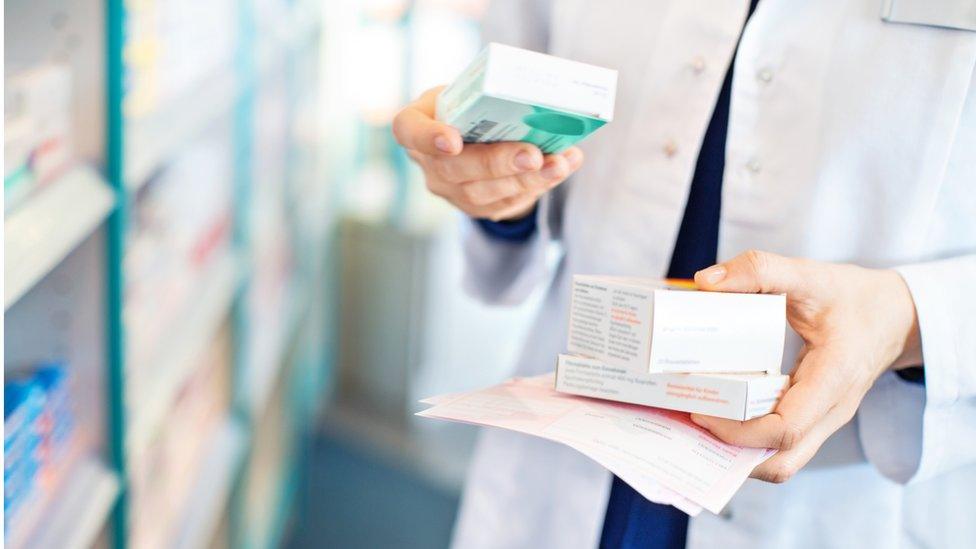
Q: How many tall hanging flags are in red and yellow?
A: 0